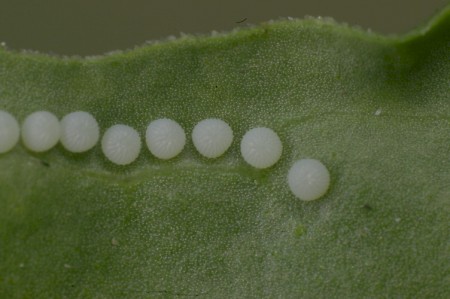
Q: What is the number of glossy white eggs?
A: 8